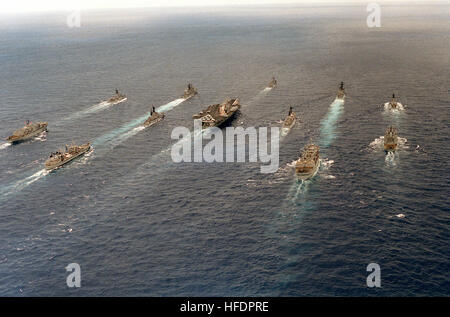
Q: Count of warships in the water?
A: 12